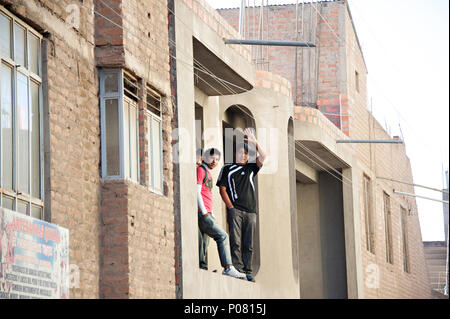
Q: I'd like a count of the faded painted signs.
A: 1